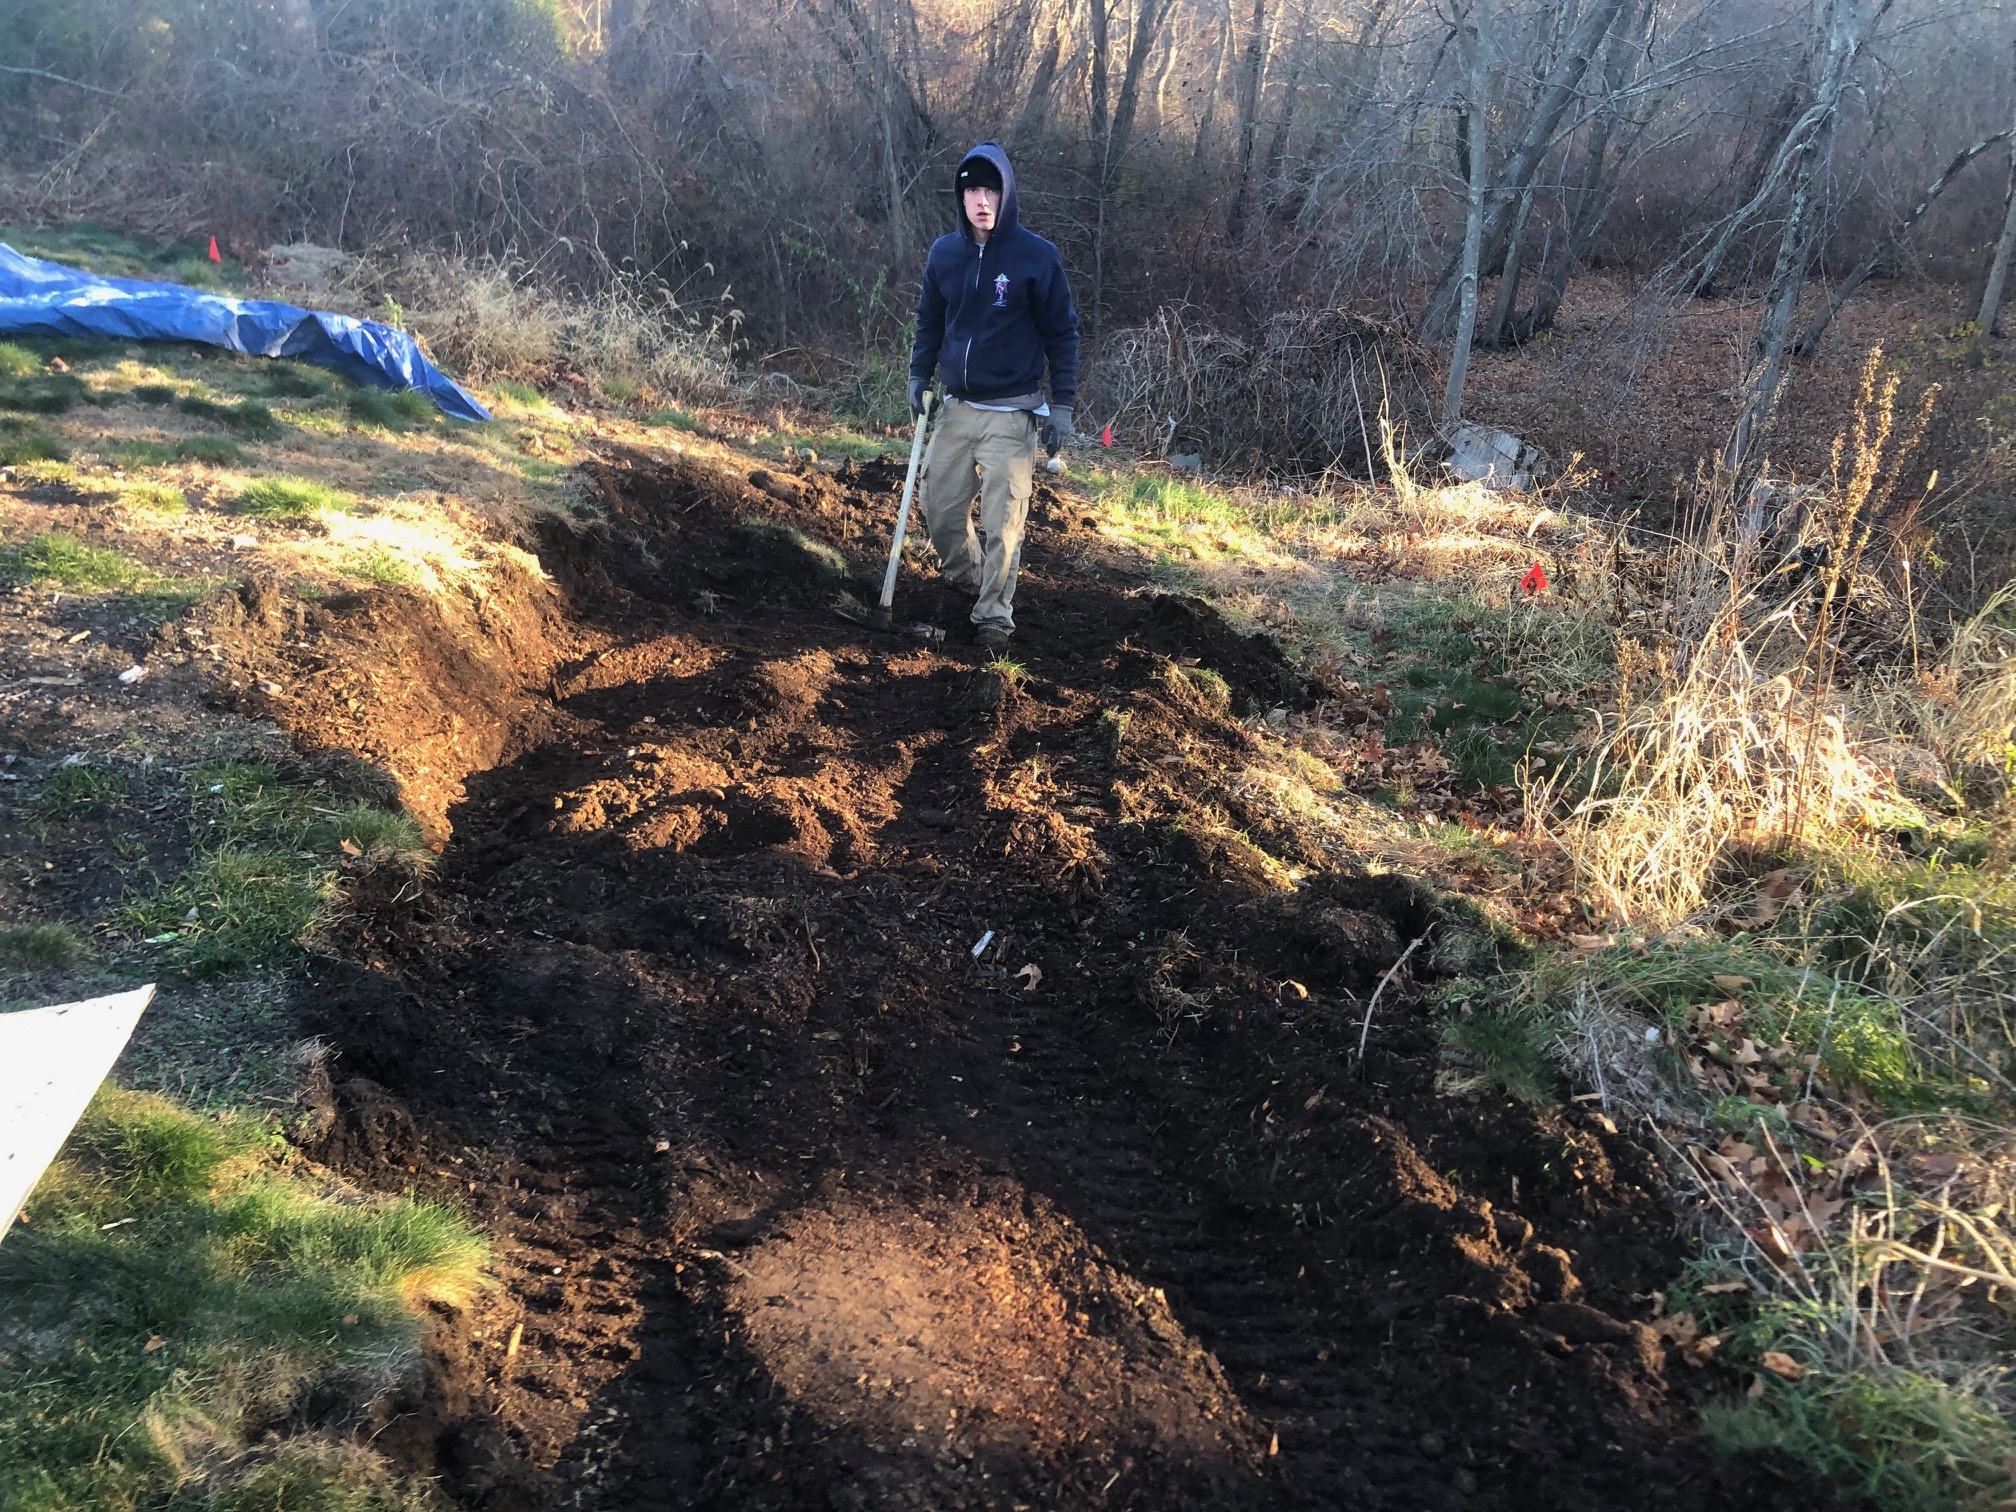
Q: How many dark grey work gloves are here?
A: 2